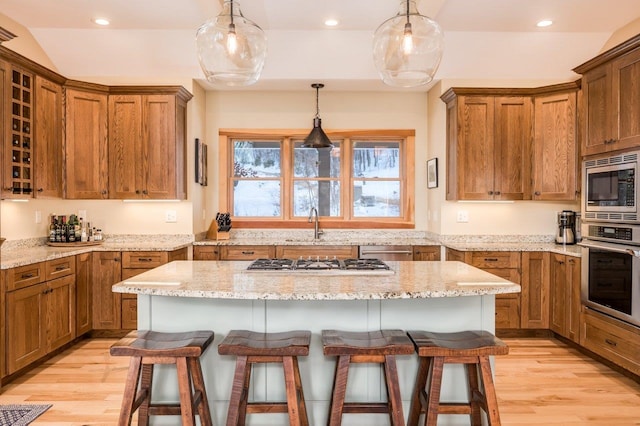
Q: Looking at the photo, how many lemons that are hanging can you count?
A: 0